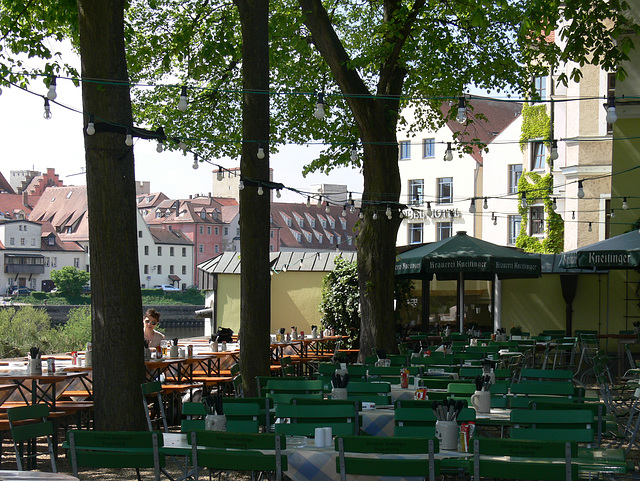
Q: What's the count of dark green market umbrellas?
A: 2